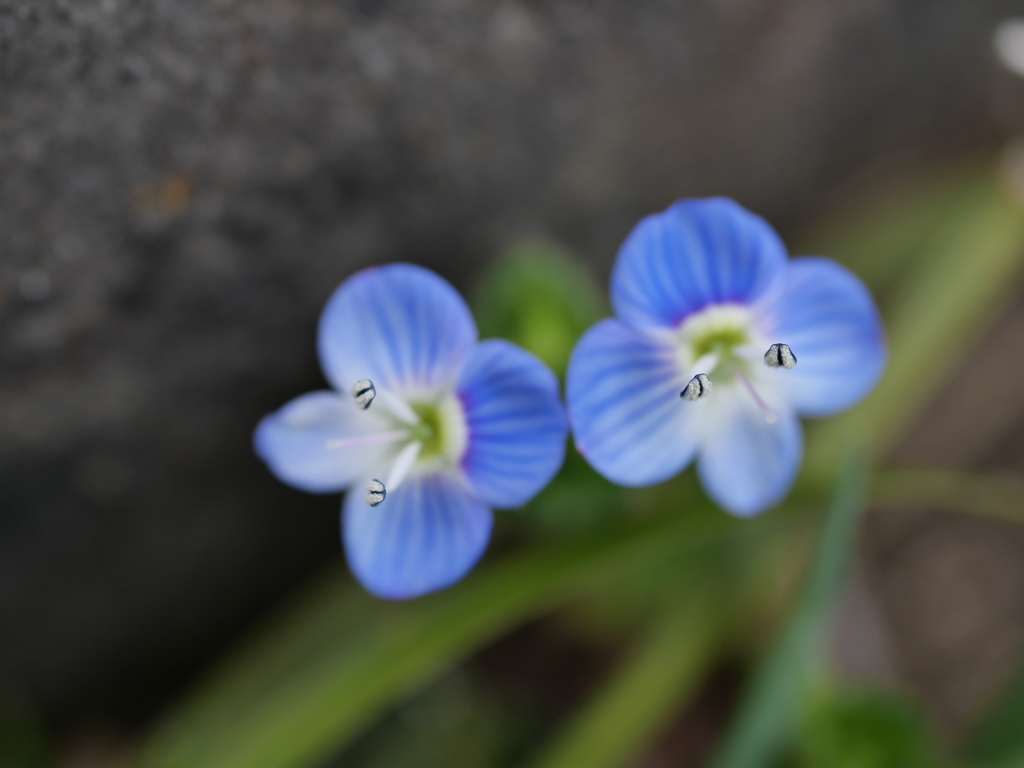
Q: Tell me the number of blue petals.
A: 8